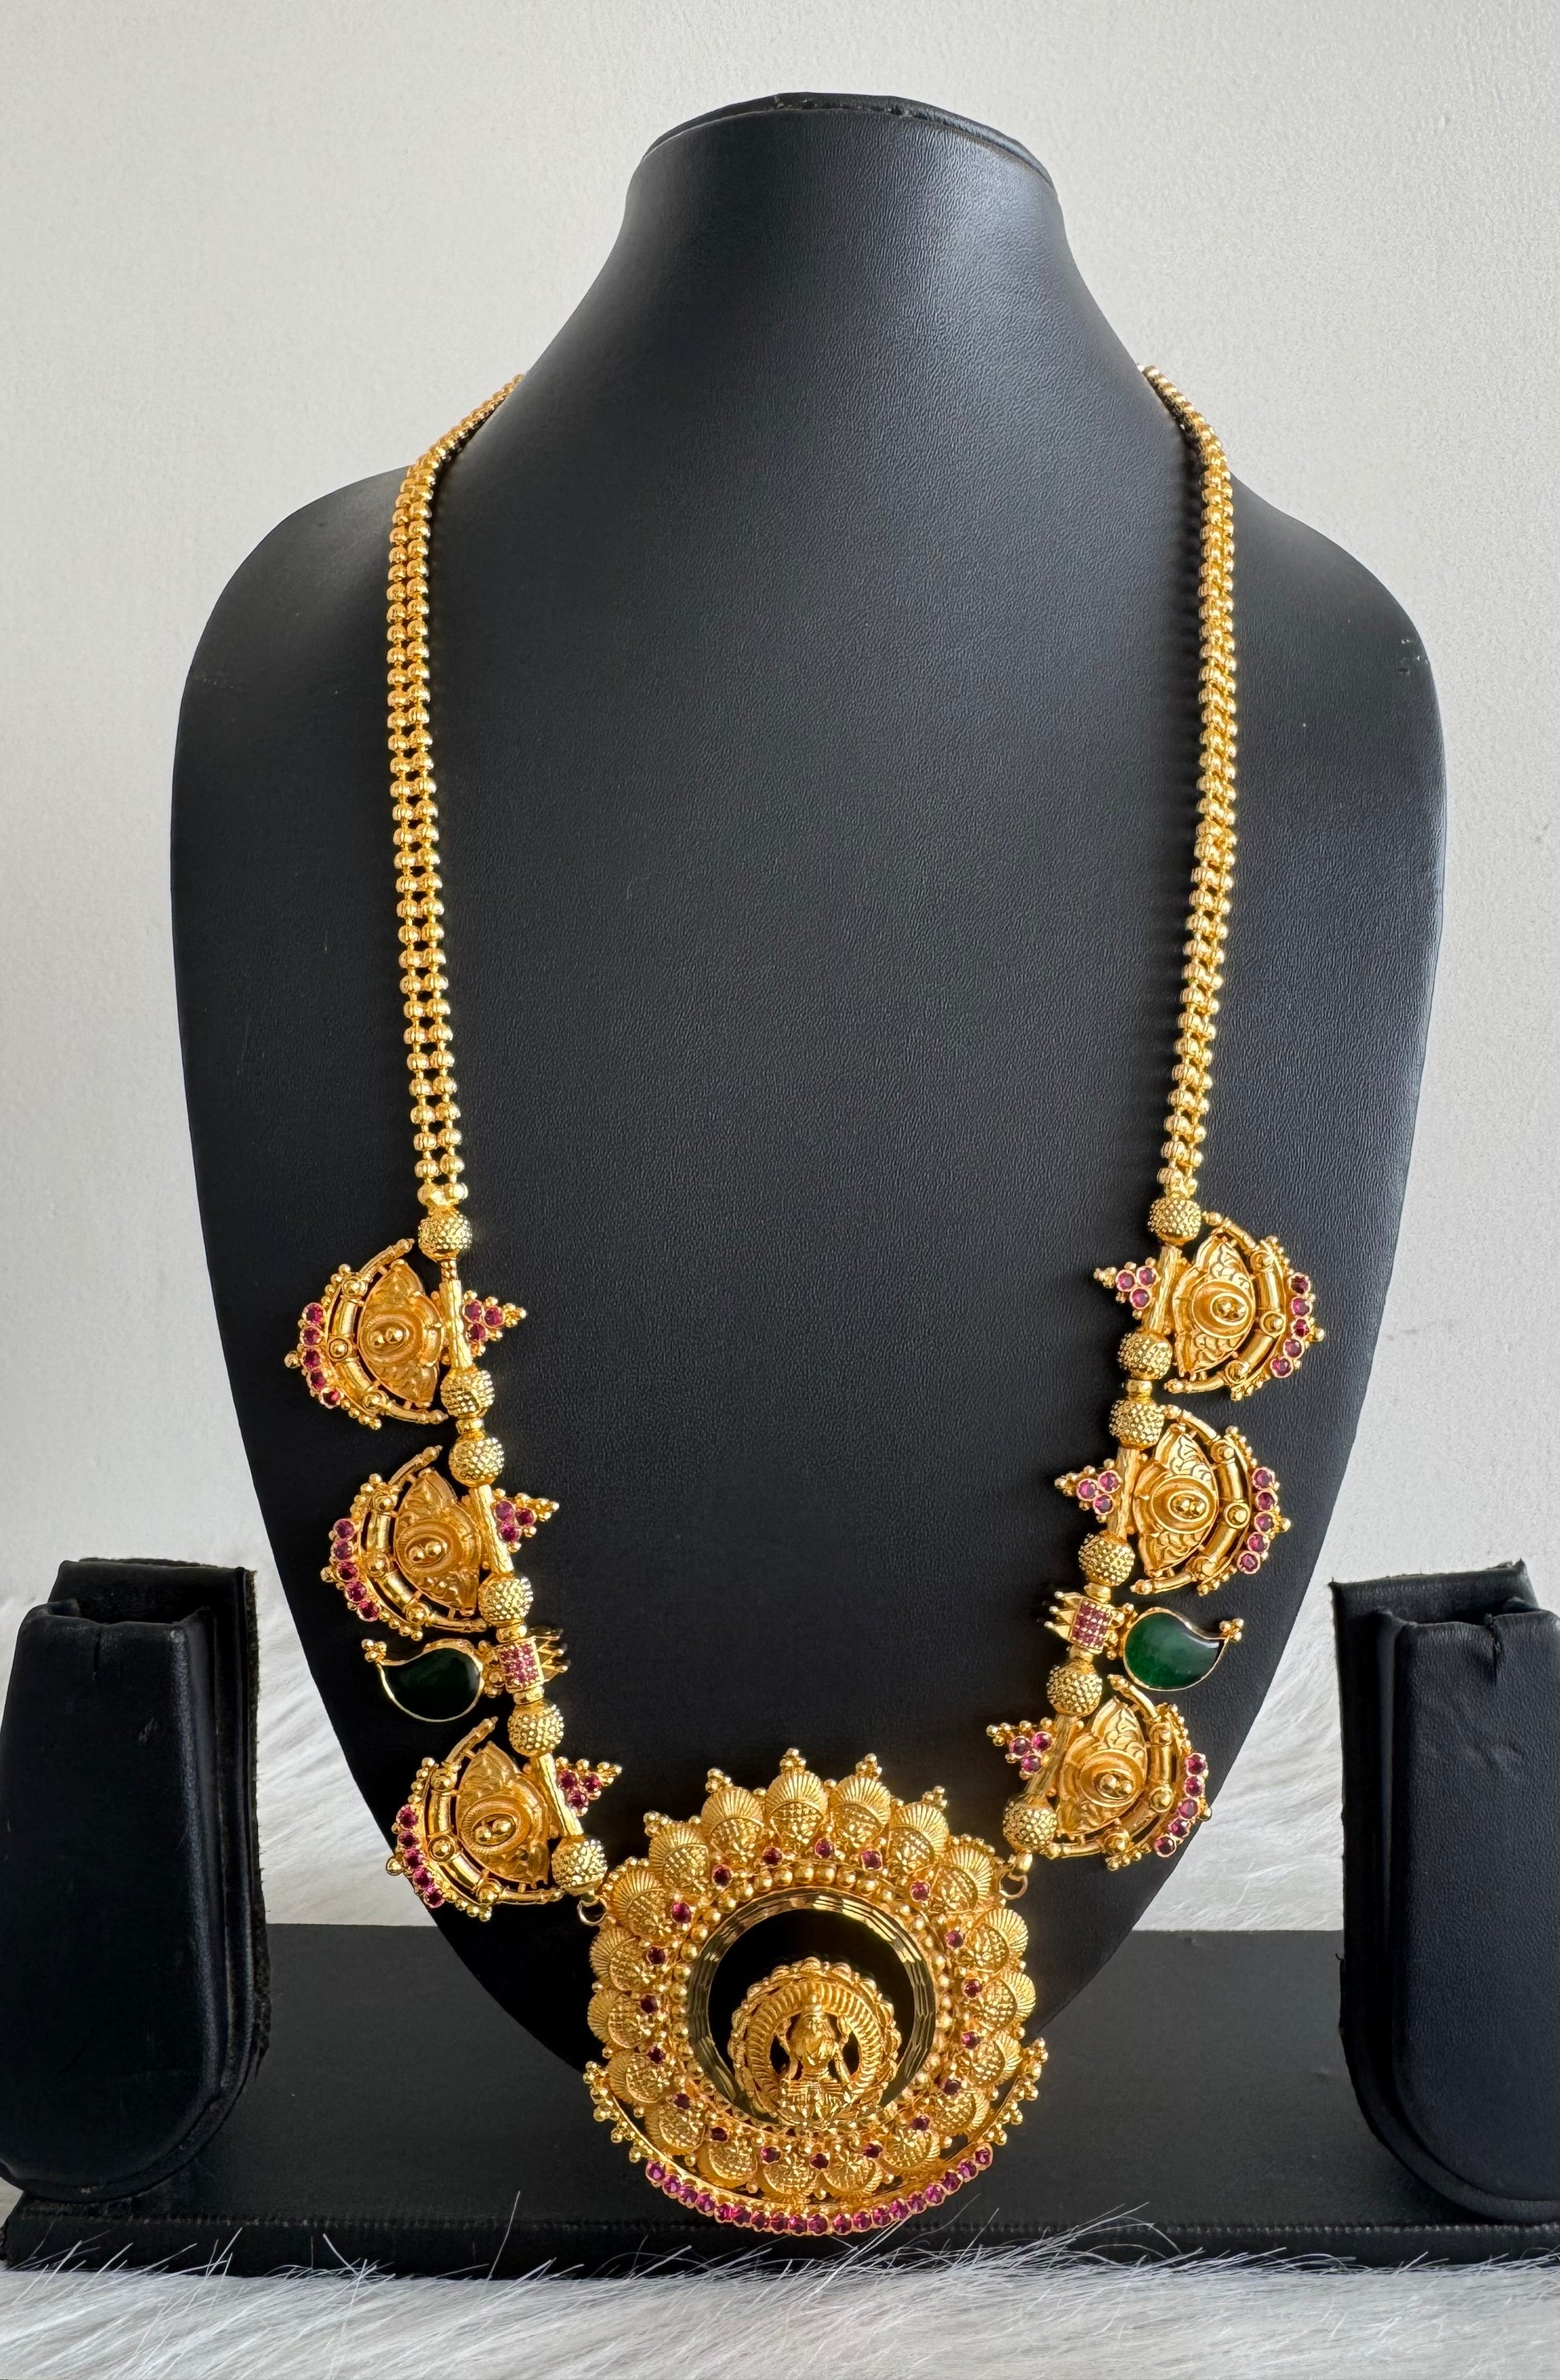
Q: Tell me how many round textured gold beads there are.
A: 12